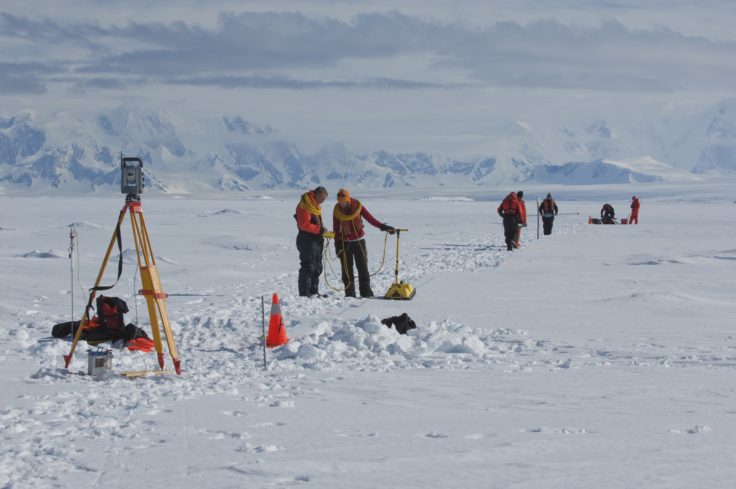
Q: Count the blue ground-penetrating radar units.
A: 0